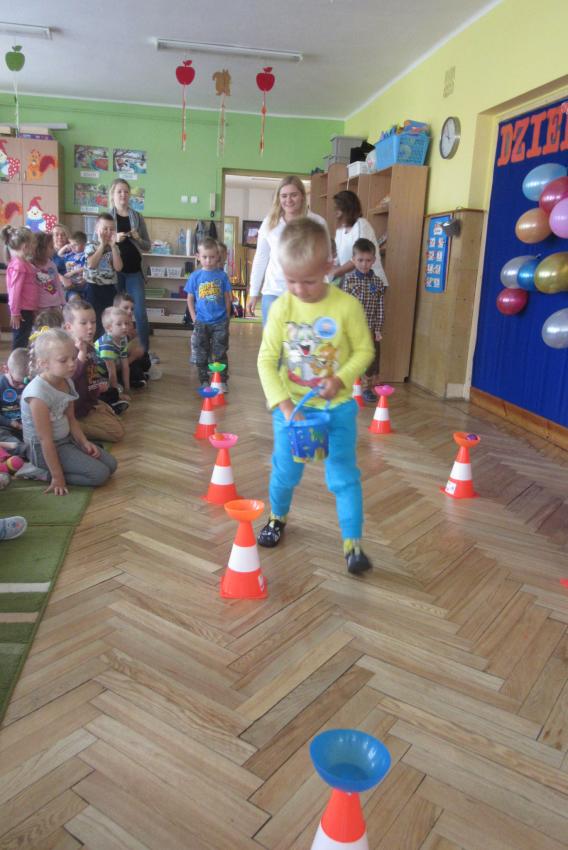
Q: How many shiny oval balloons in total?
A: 9